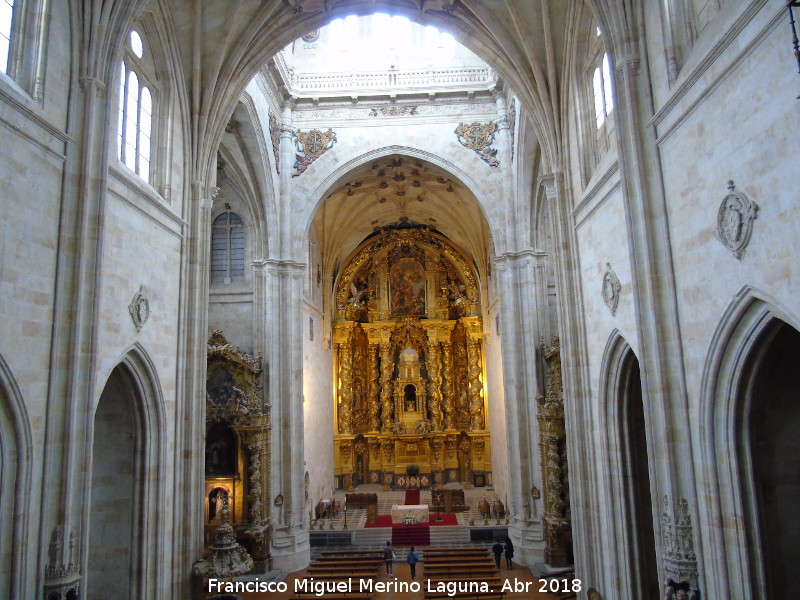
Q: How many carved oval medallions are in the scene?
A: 3